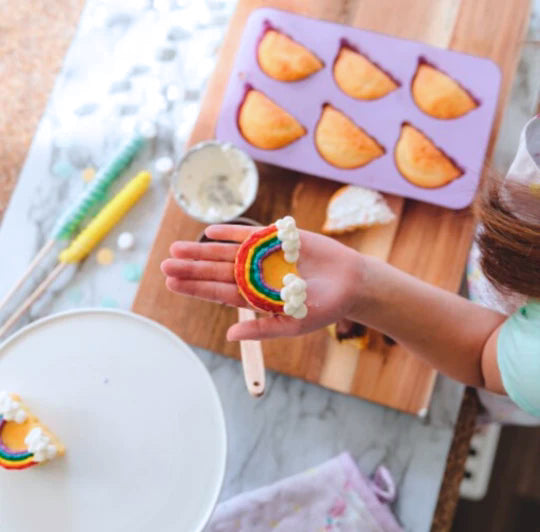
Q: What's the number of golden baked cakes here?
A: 6